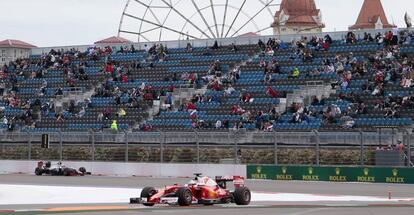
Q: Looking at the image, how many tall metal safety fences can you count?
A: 1